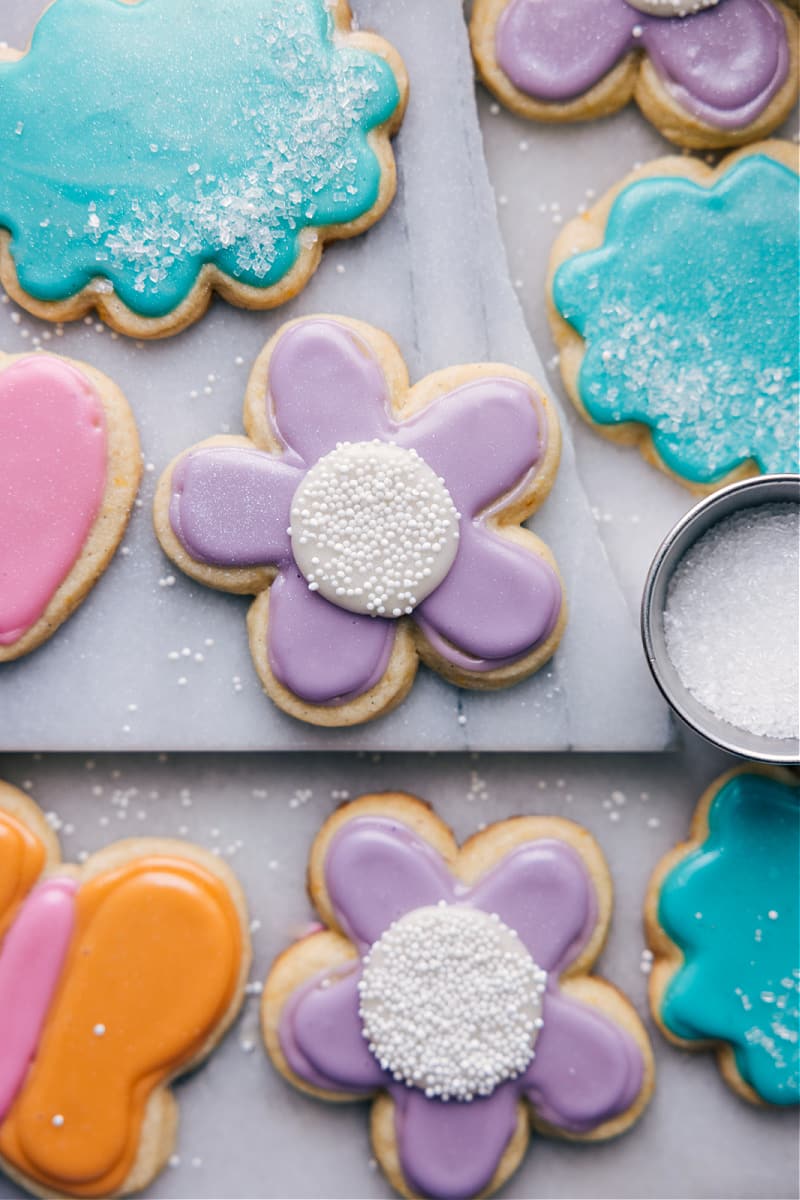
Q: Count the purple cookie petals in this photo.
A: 12